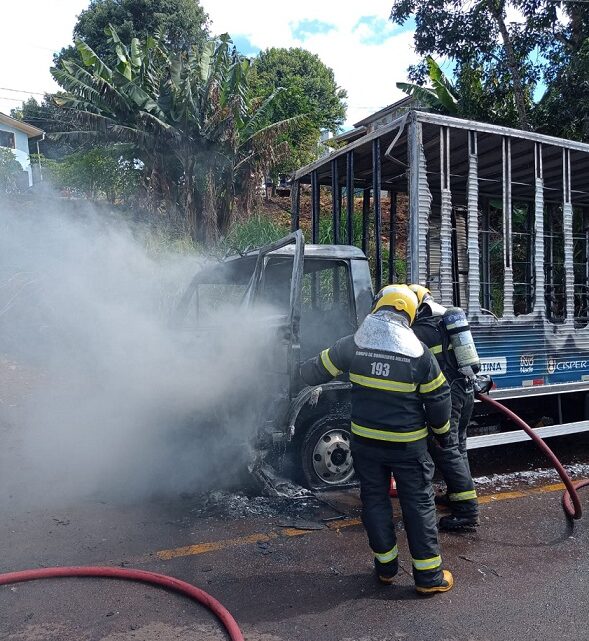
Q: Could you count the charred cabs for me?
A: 1